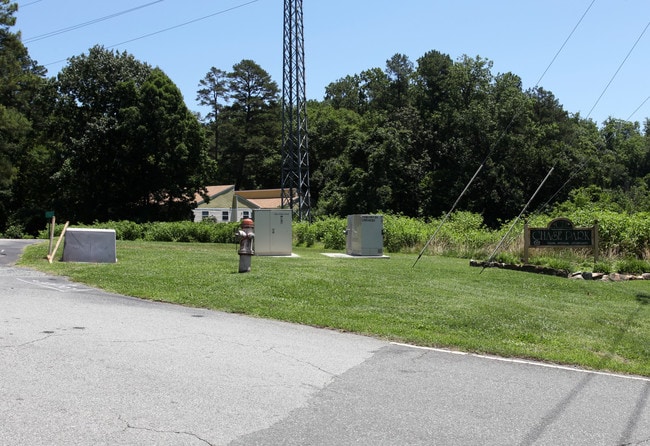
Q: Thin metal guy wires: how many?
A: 3